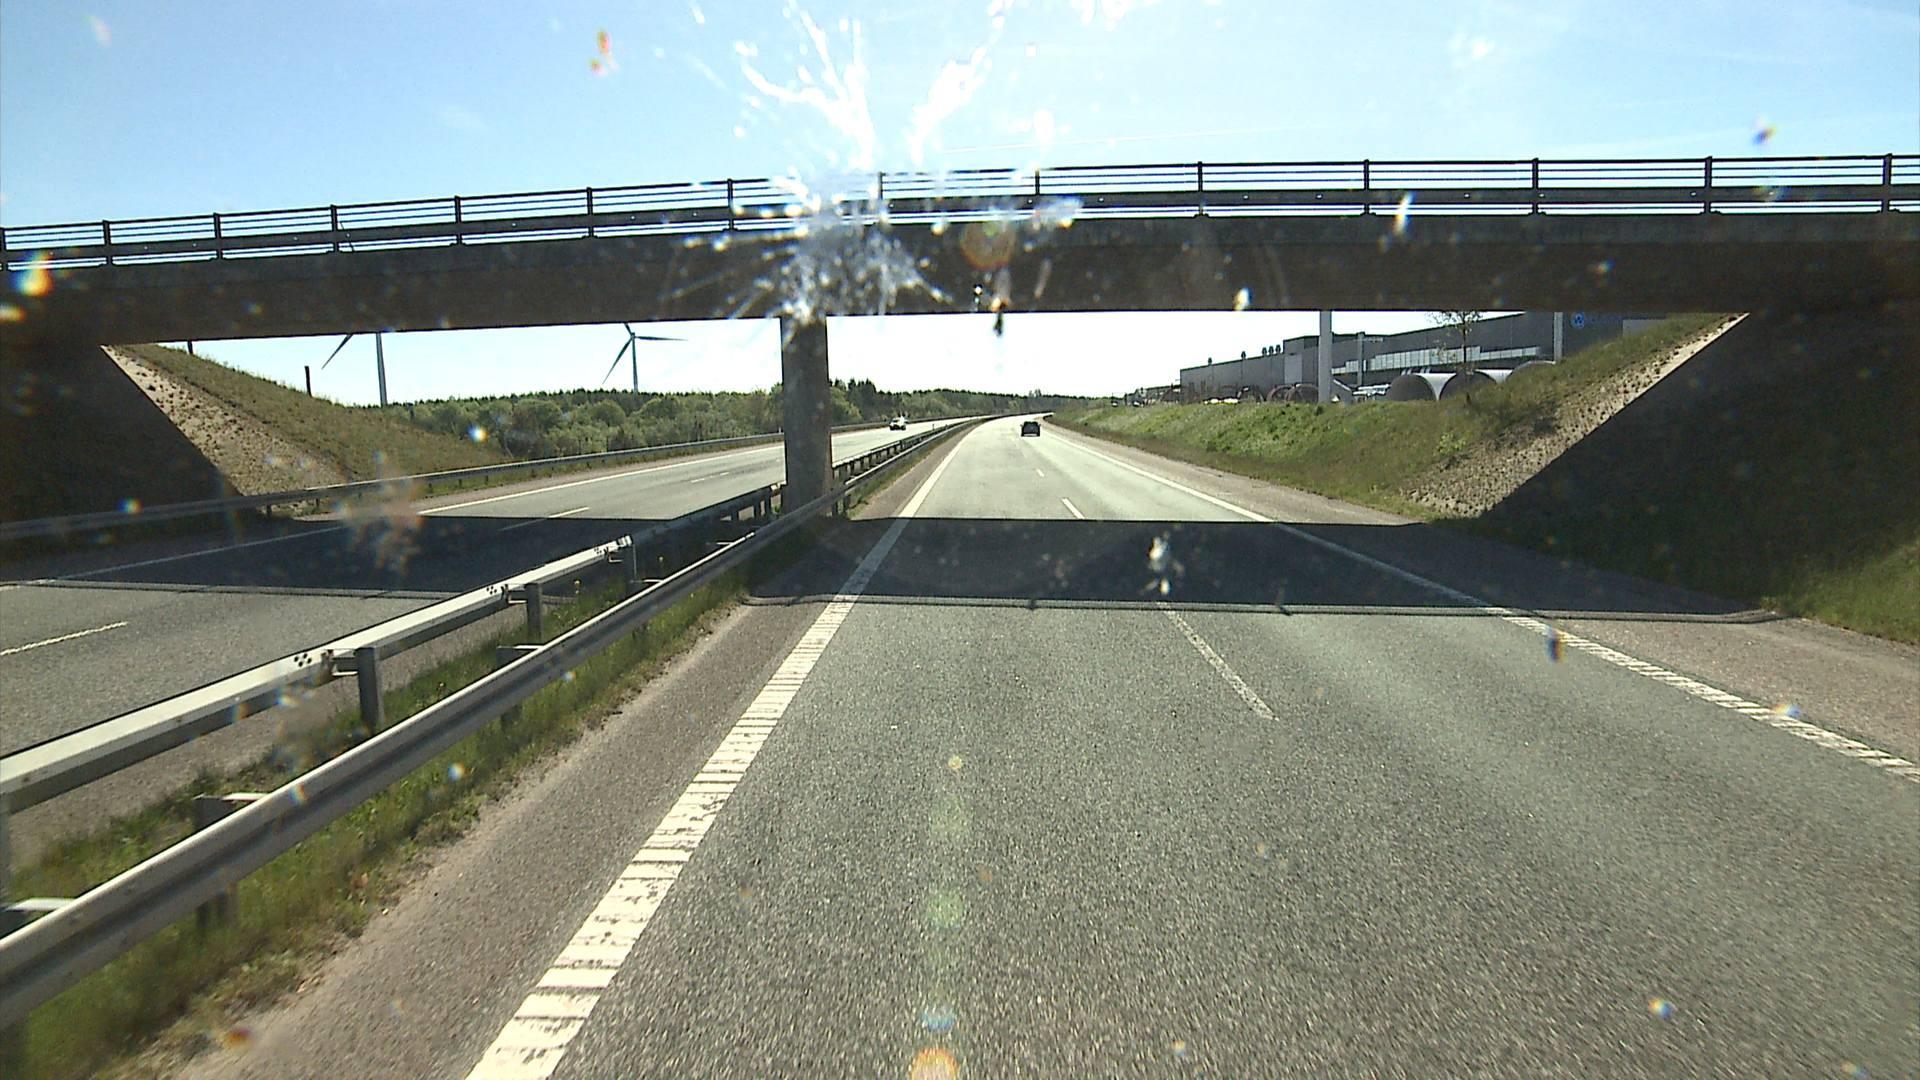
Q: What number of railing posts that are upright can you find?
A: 14